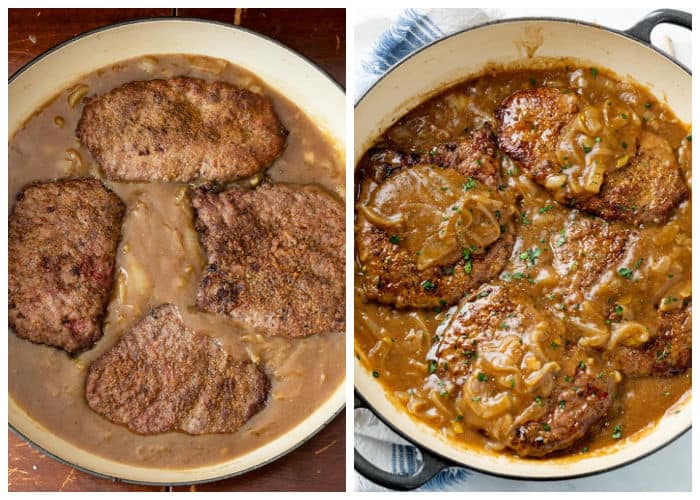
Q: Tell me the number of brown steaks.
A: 8